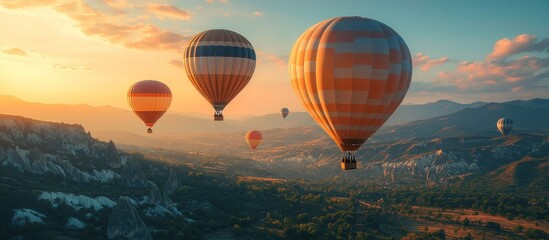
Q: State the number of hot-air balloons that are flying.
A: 6